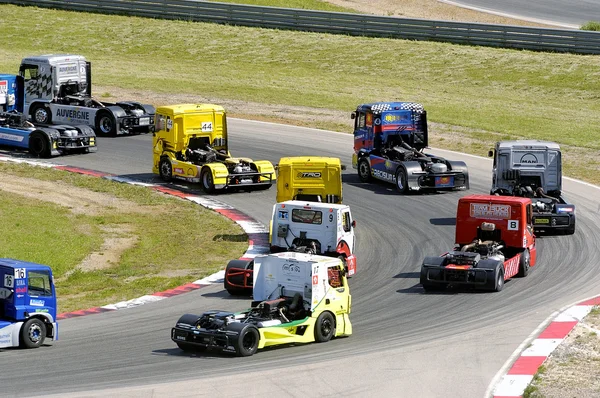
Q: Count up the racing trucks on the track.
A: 10